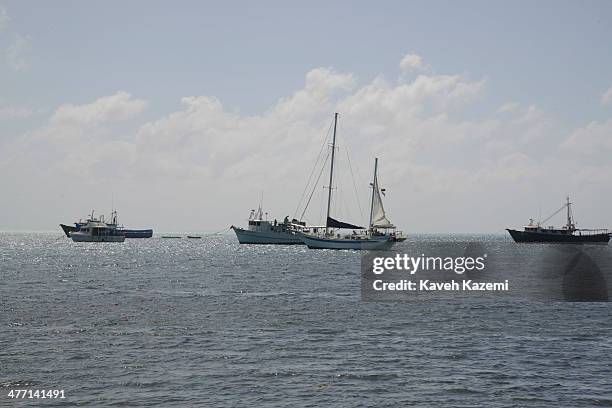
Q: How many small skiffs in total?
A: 2